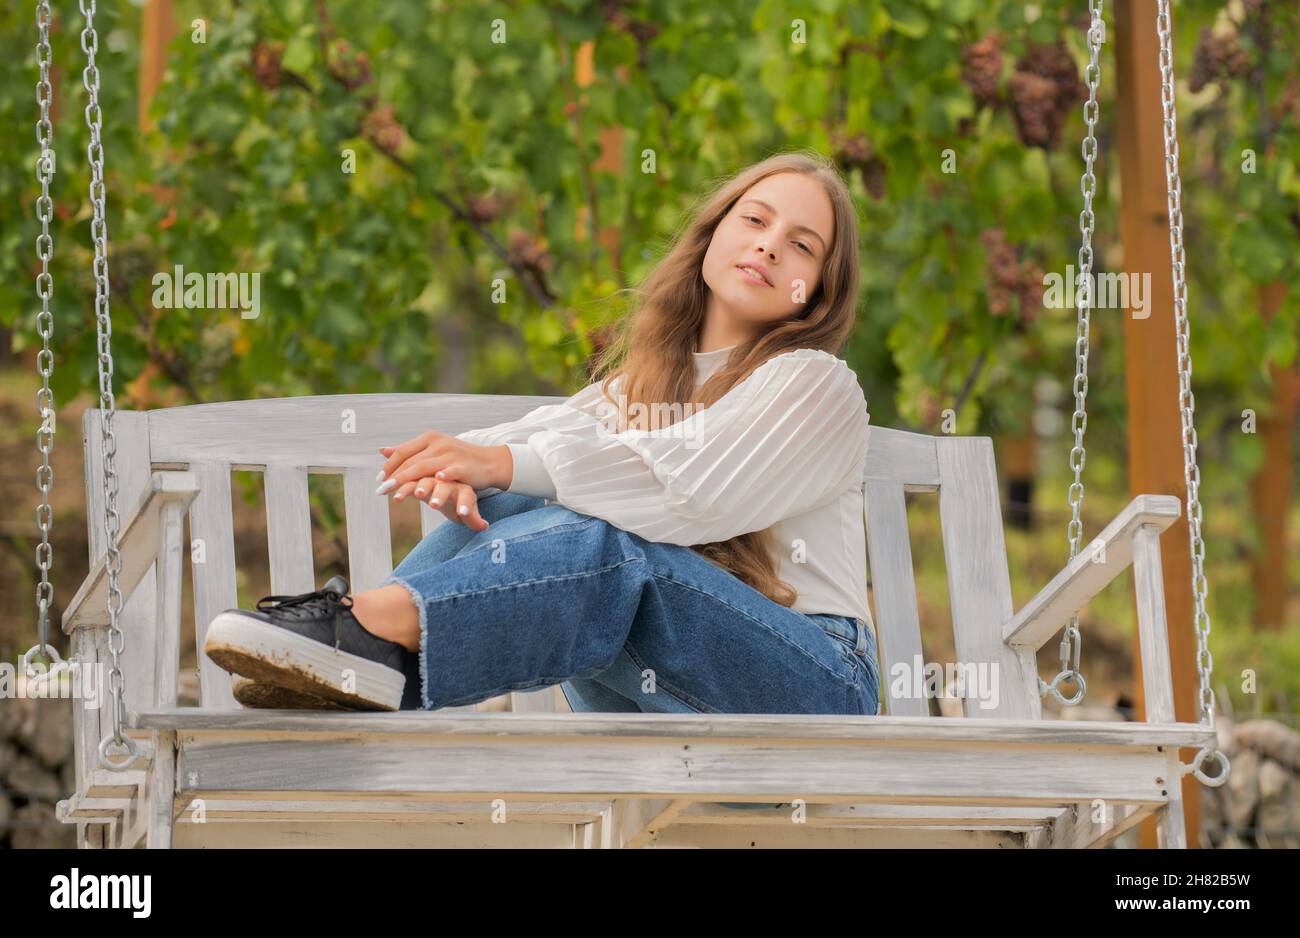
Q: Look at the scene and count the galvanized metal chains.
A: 4